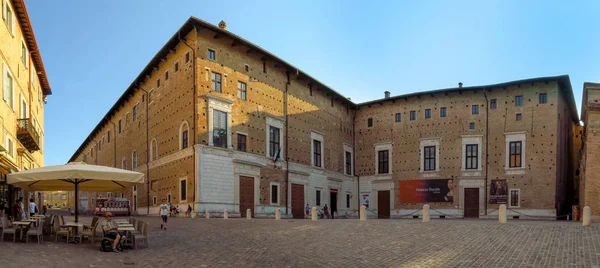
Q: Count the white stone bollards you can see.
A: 10